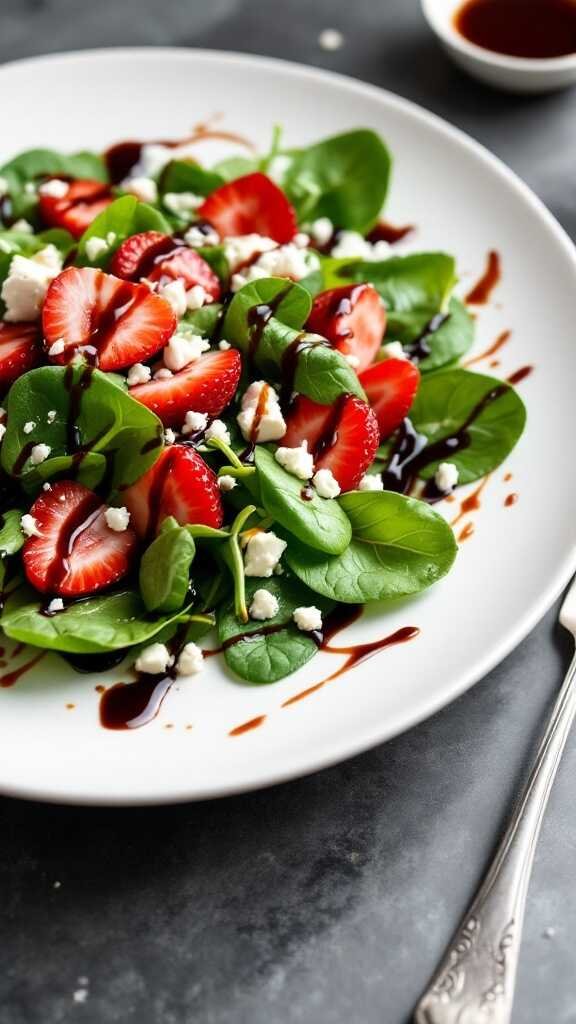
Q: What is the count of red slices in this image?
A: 11